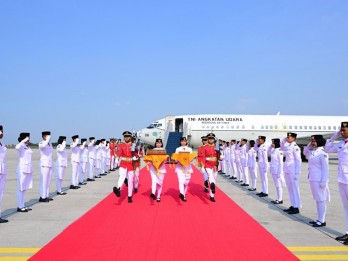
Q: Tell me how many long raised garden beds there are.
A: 0